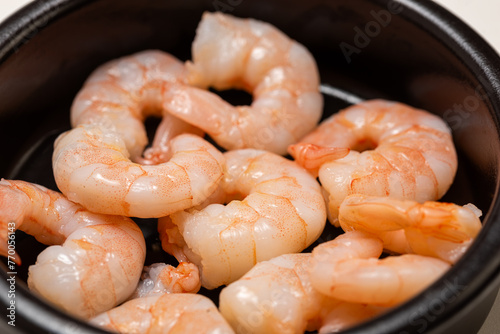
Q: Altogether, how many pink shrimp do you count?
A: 10